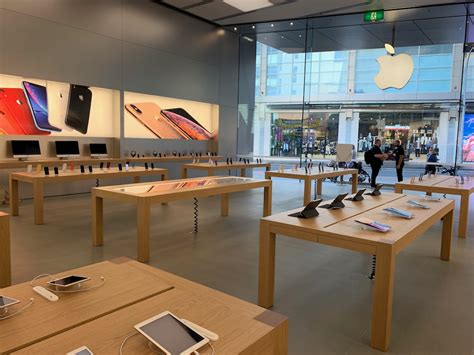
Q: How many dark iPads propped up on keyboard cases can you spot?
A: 4